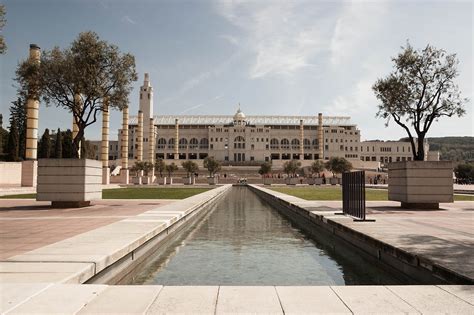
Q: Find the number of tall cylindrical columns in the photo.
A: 9